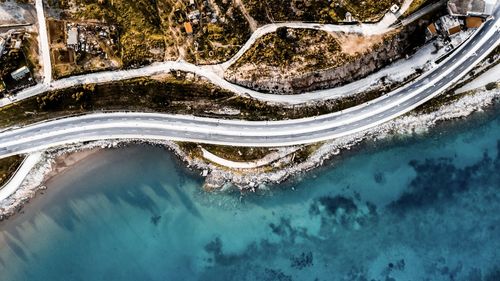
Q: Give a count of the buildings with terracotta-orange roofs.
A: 4